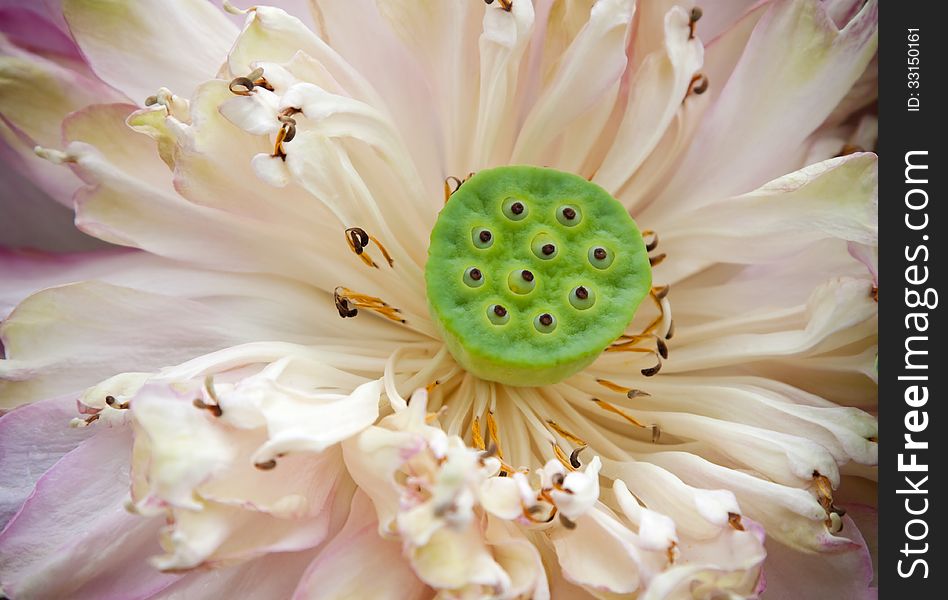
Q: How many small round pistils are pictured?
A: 10